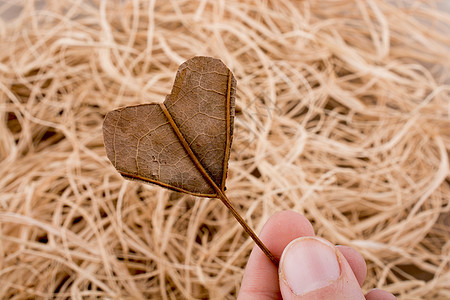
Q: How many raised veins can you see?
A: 3